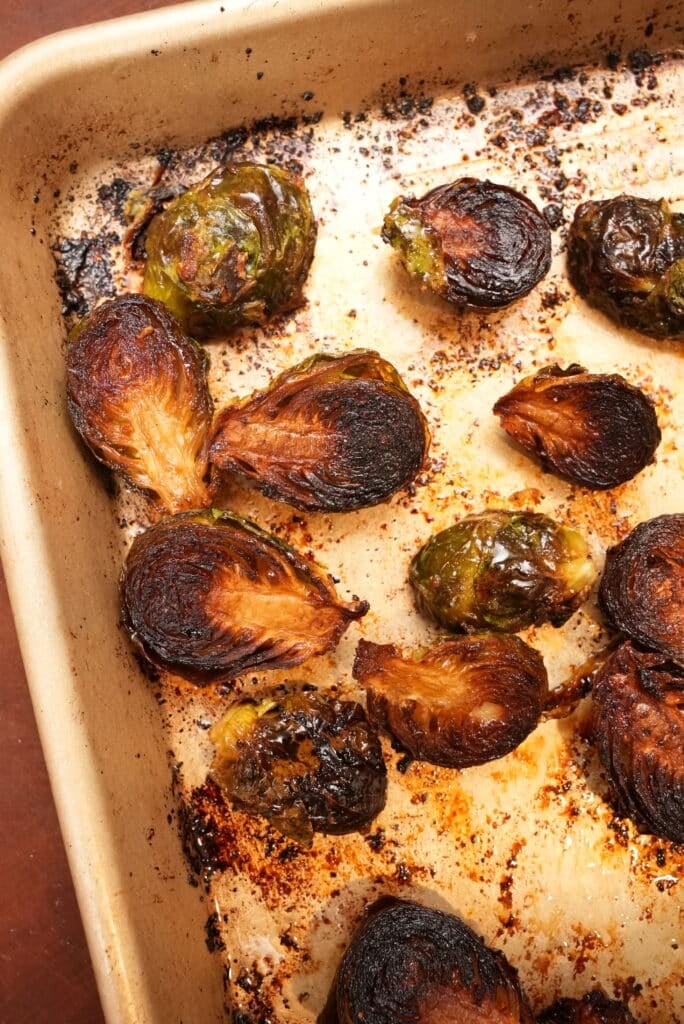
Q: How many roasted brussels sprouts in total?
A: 14